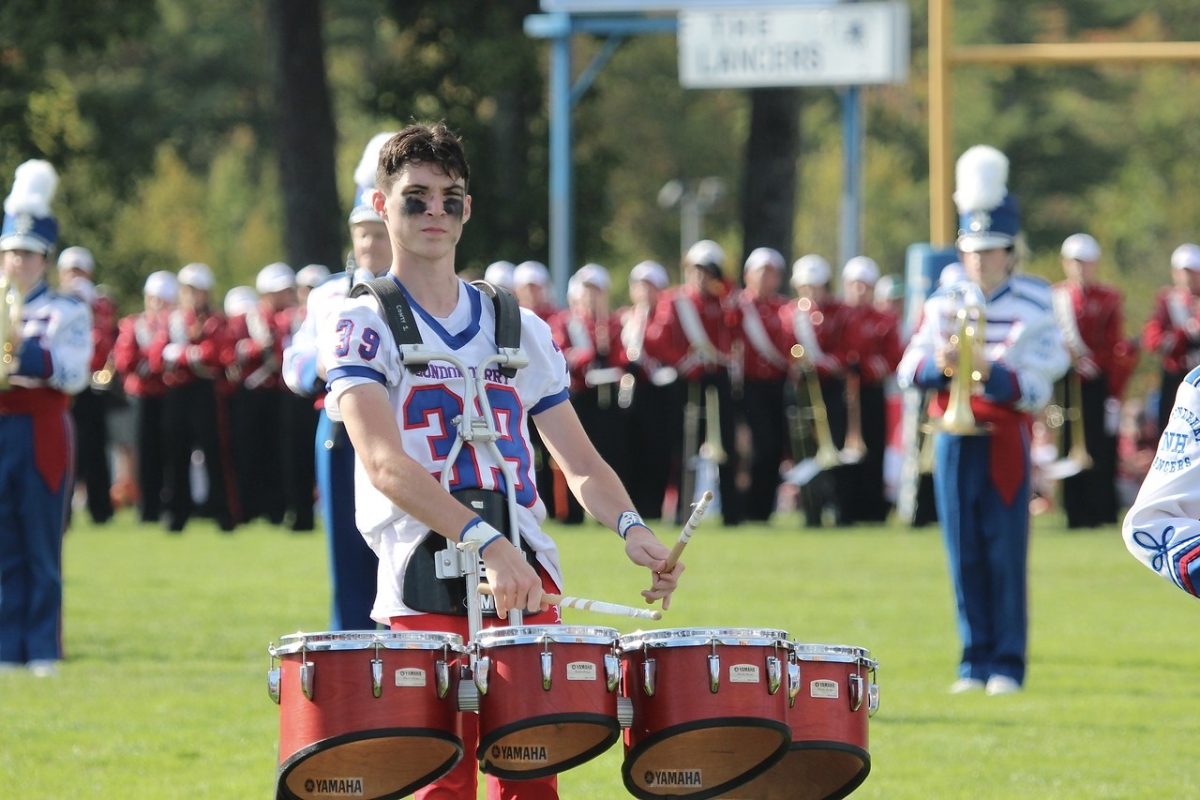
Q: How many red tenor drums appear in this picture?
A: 4